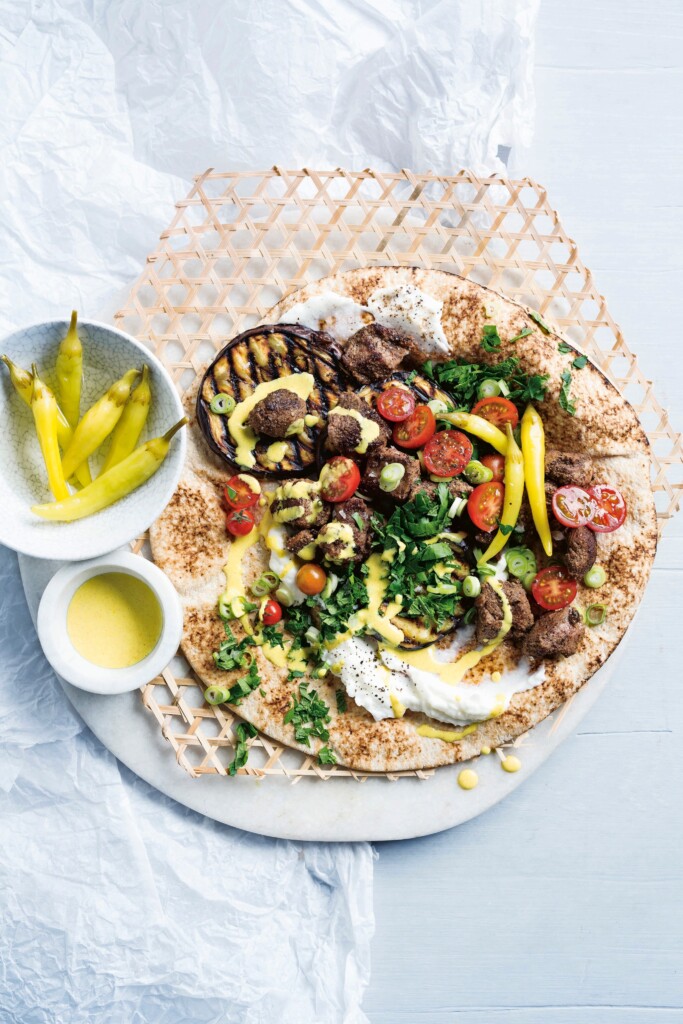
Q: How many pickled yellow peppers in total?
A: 9